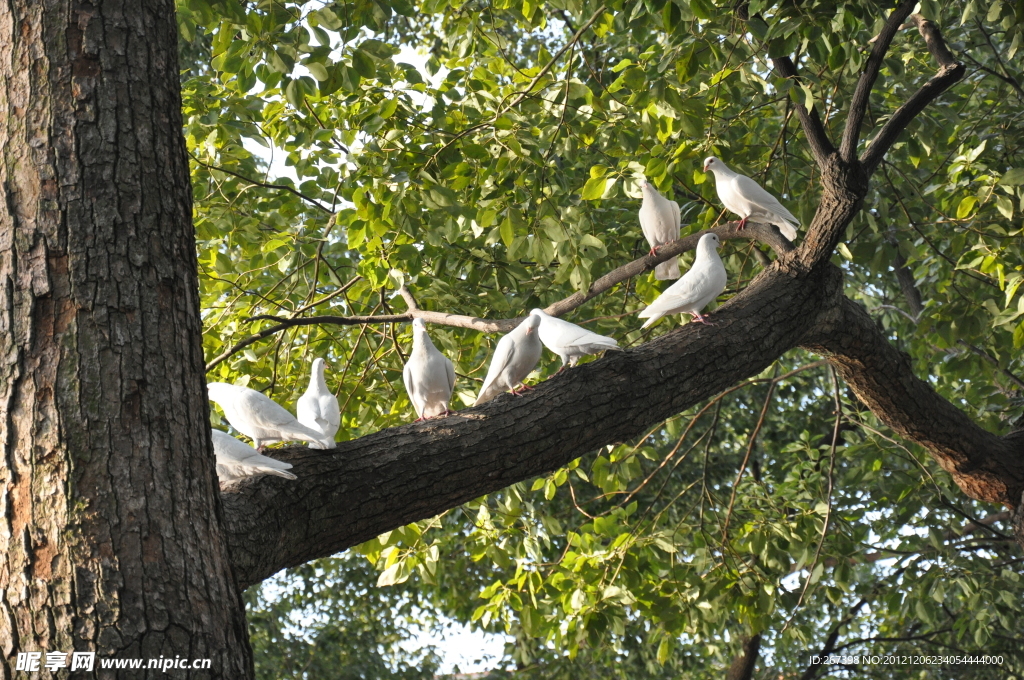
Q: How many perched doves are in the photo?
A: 9